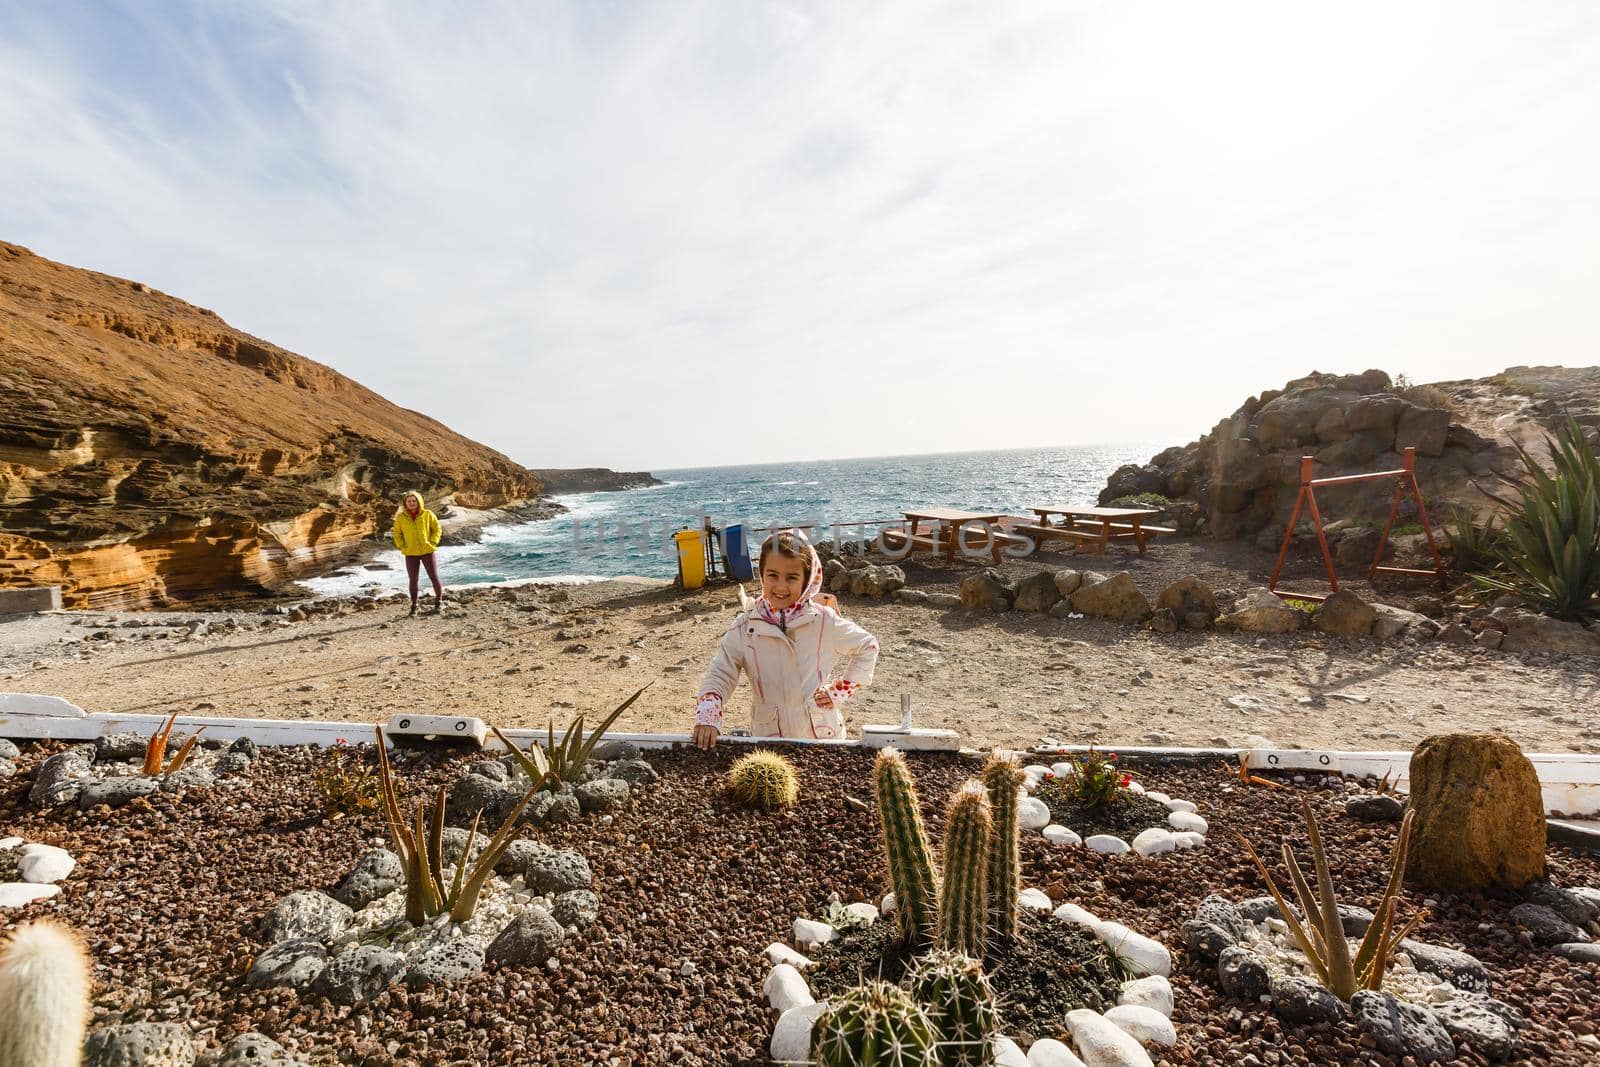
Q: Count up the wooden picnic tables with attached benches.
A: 2